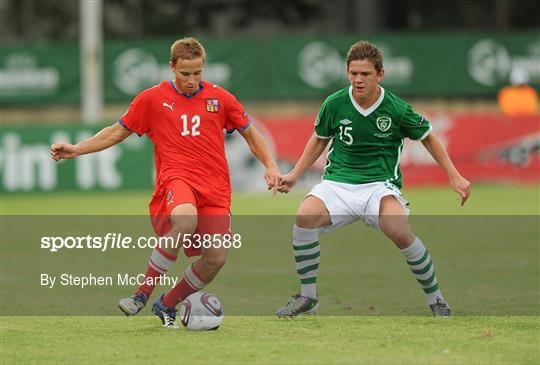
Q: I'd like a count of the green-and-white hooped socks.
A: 2